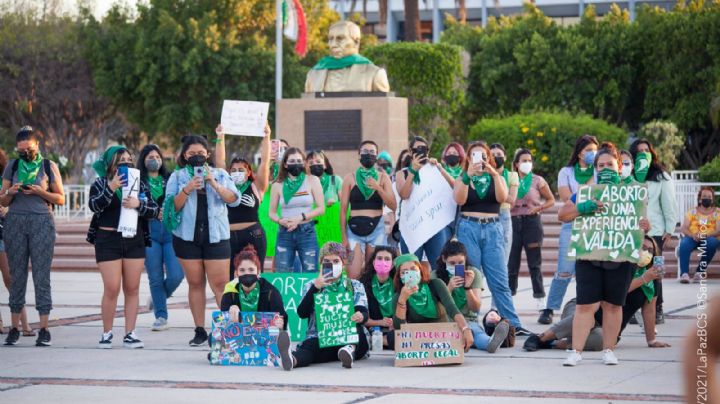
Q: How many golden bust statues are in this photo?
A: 1